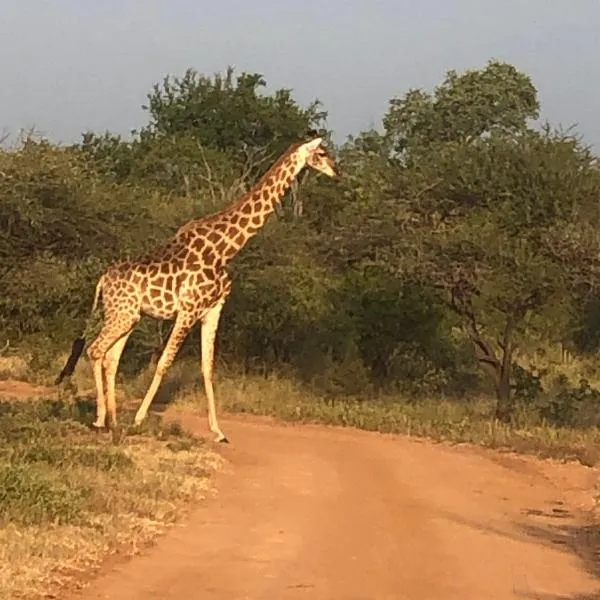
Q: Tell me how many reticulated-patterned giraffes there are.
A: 1